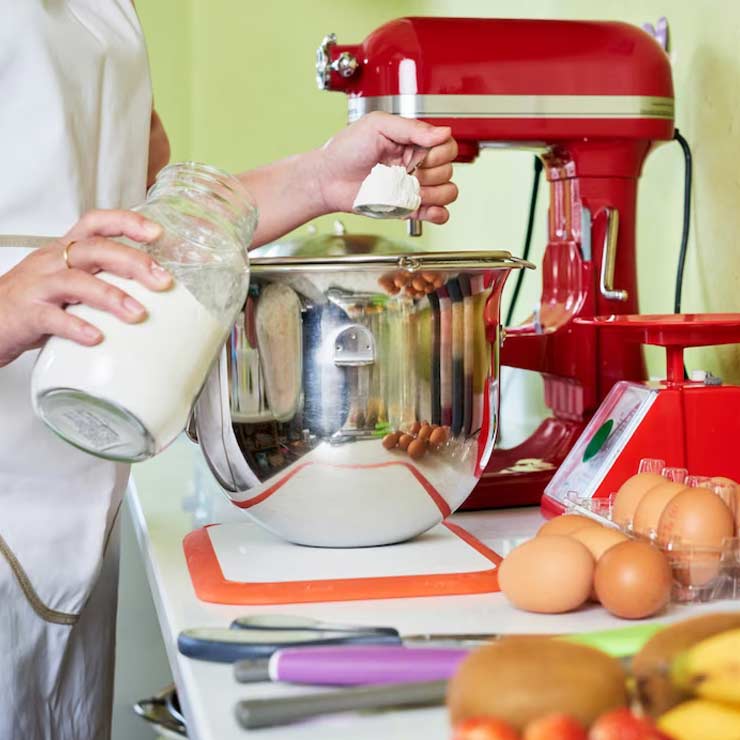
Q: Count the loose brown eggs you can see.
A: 4